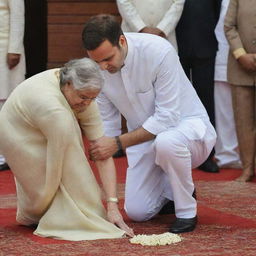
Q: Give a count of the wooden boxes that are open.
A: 0